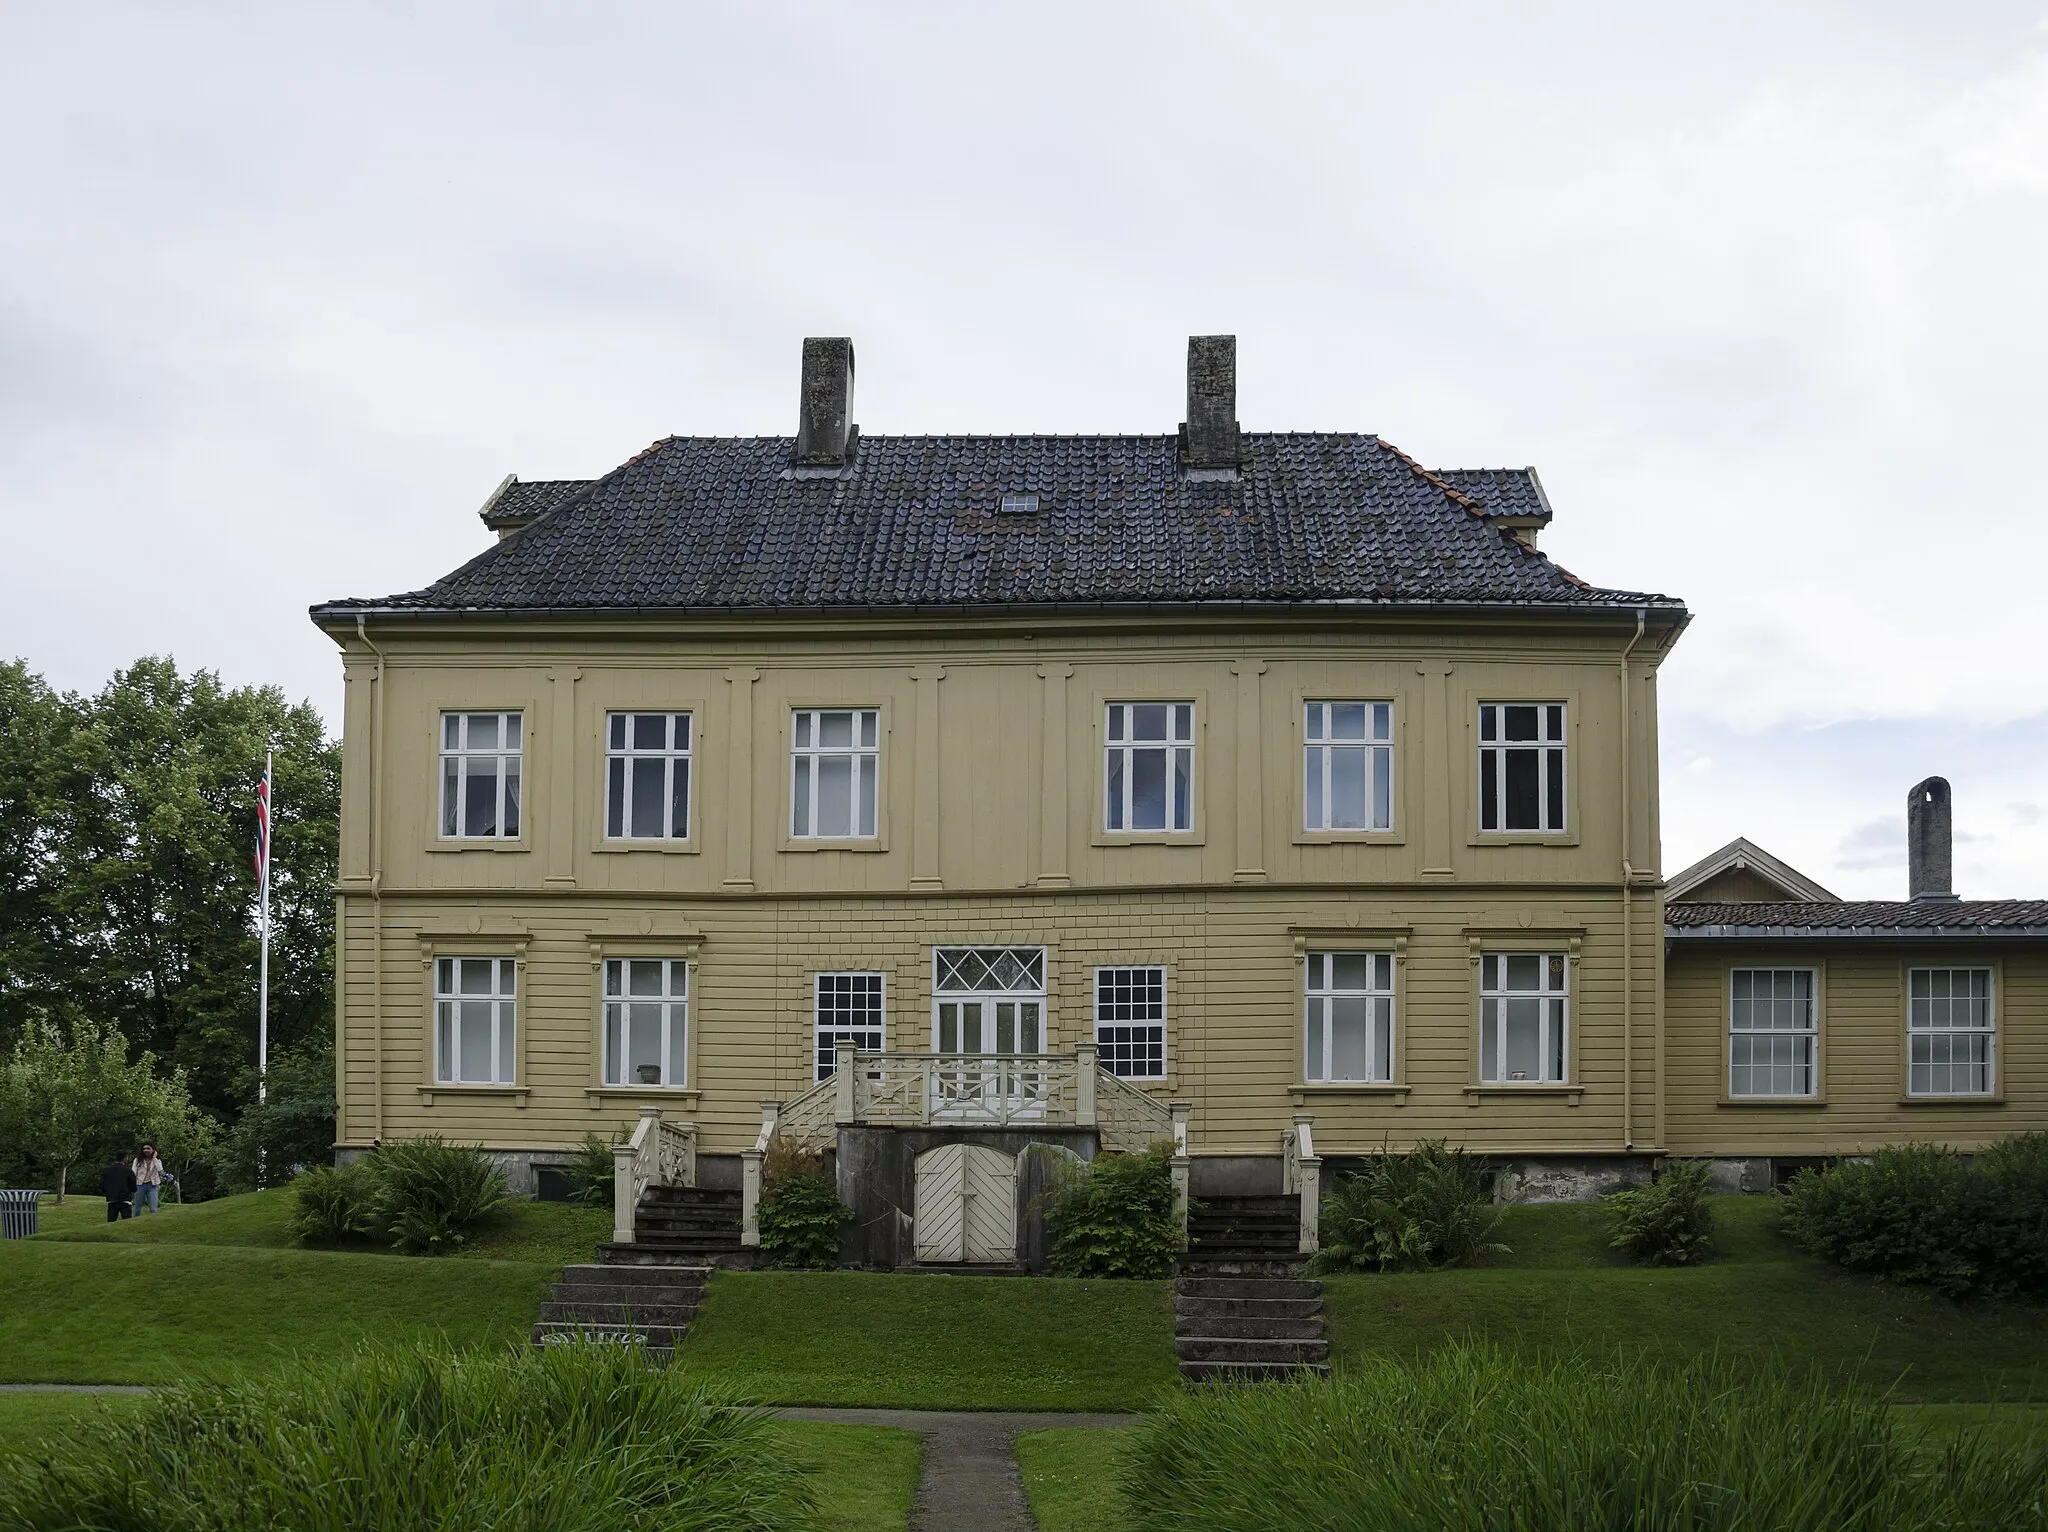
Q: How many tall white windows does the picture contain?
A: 14